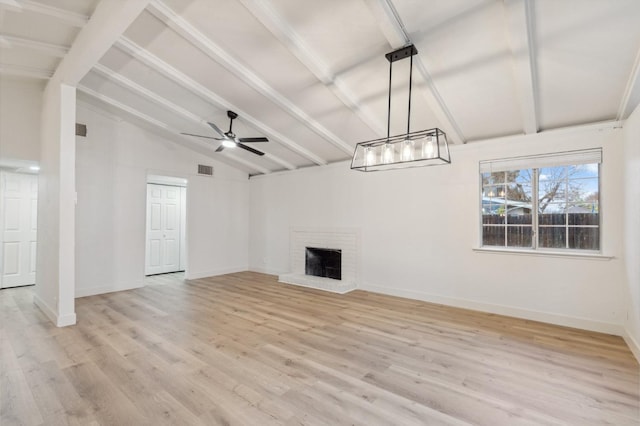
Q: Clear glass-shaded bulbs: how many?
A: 4